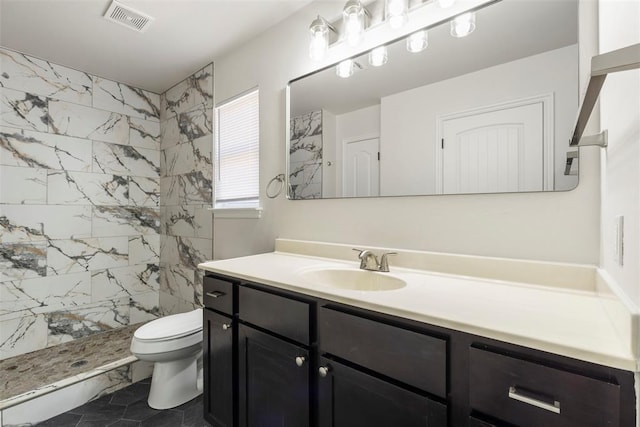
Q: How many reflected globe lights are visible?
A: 4